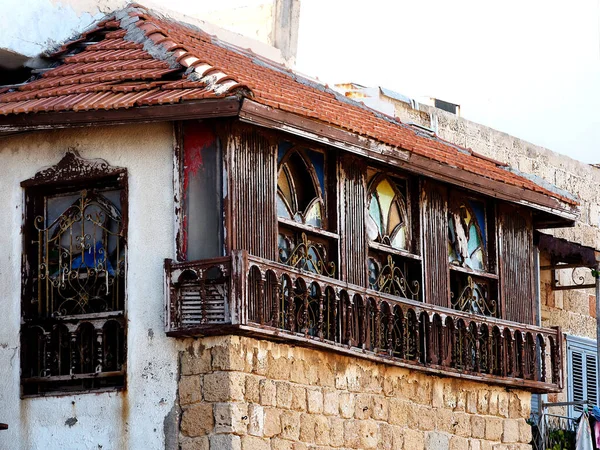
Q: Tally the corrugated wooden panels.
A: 4